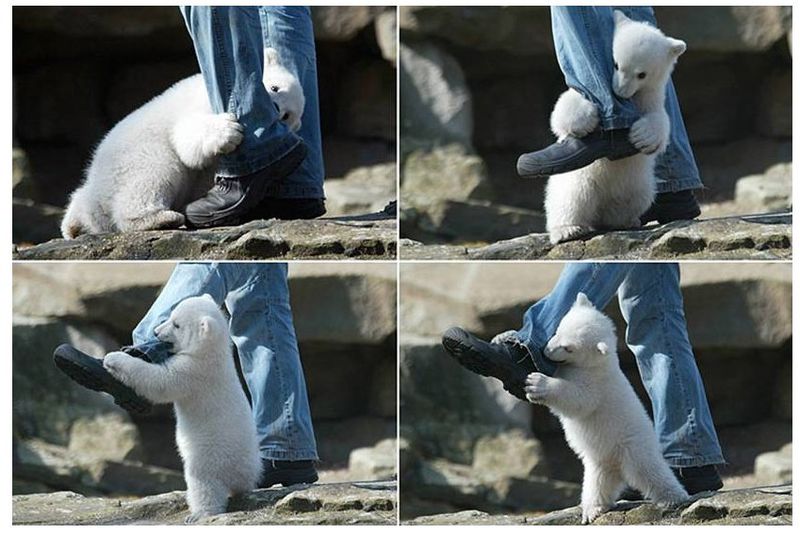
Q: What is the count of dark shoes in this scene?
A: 8